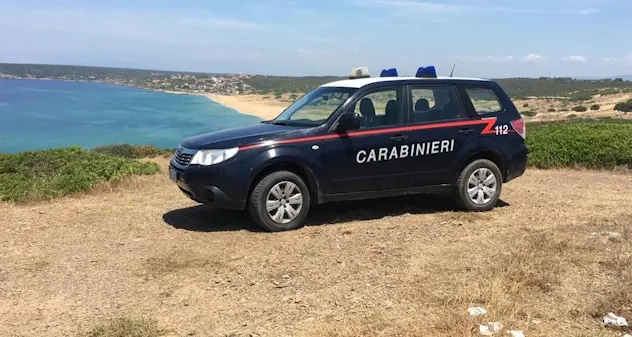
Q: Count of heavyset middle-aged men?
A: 0